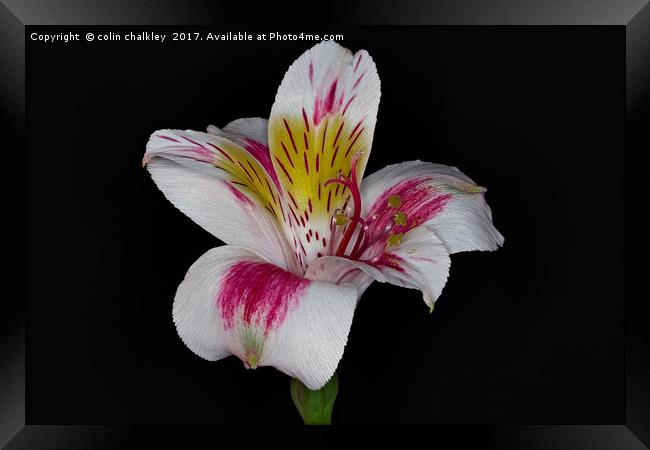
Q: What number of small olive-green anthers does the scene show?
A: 4